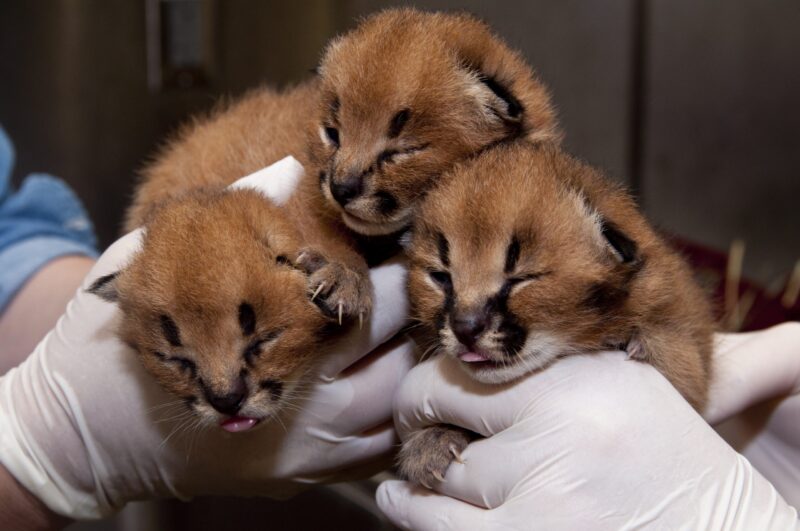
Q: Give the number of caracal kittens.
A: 3